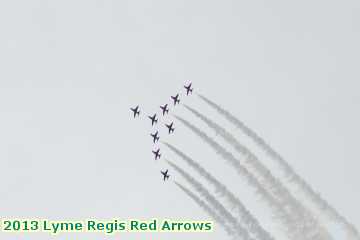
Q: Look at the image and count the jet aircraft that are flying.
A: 9